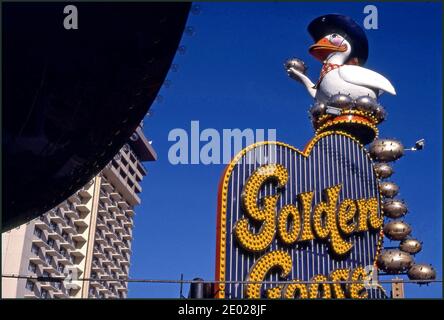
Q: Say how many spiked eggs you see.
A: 13